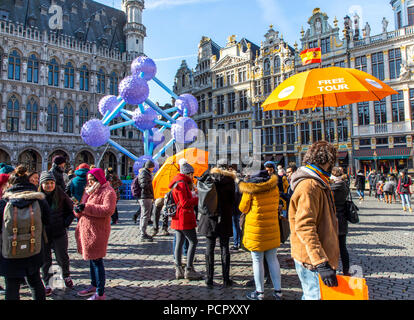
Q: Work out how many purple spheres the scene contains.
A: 9